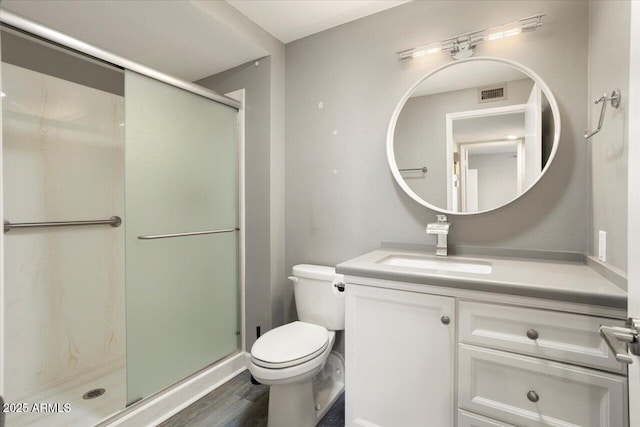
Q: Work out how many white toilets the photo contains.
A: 1